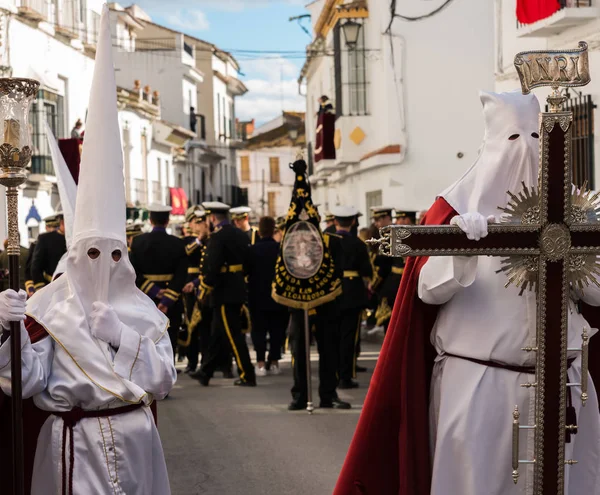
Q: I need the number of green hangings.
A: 0